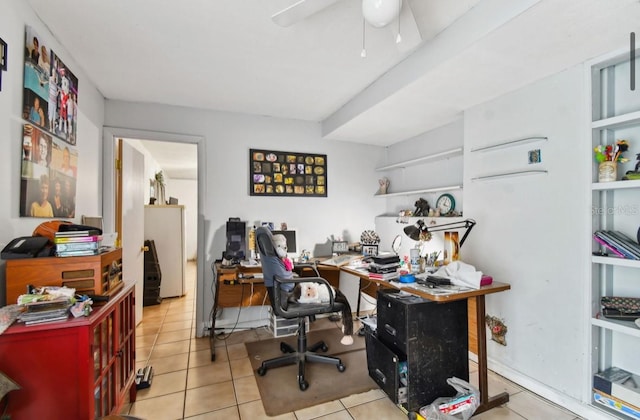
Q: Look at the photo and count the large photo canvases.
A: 2